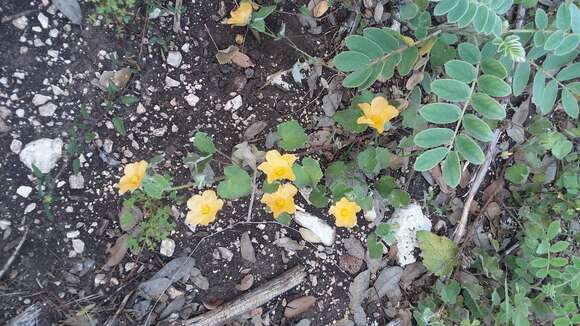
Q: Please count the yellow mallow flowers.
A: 7